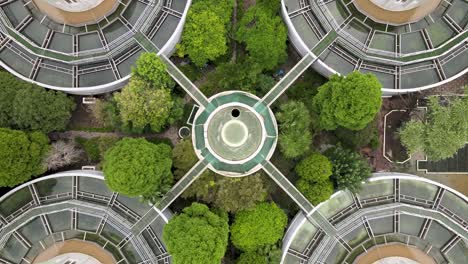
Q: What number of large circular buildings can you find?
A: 4